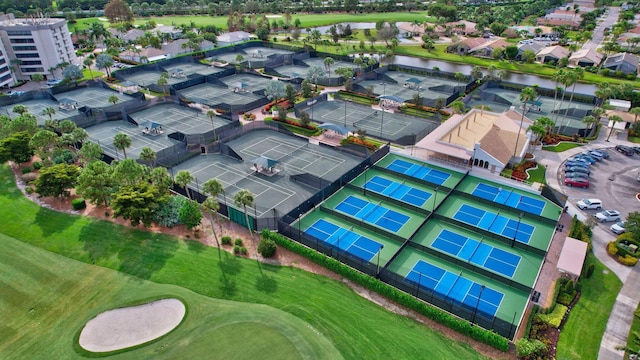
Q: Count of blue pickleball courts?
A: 8